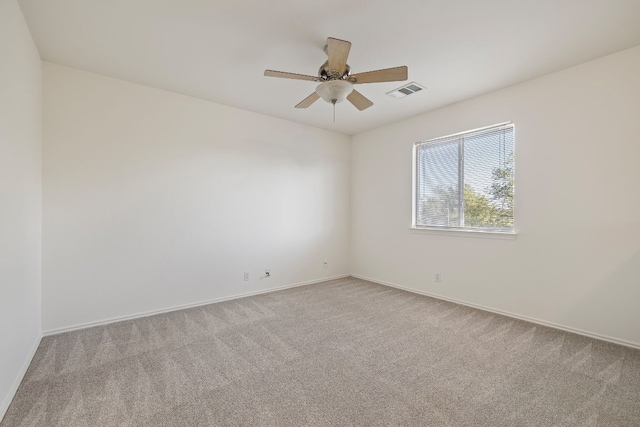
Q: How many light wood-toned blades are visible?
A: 5